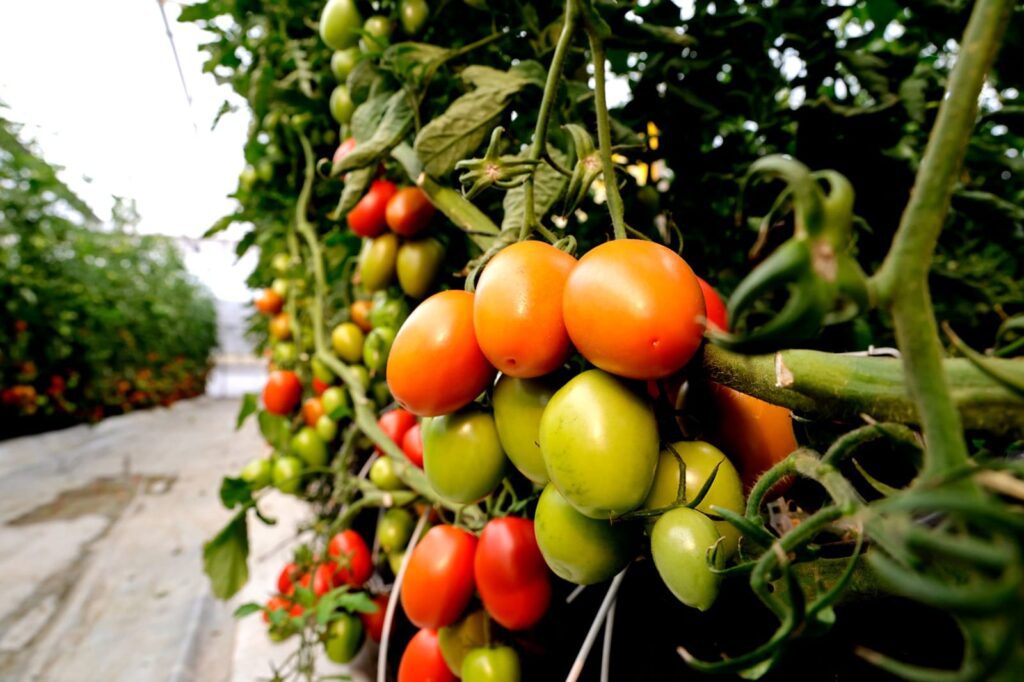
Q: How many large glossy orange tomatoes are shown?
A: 3